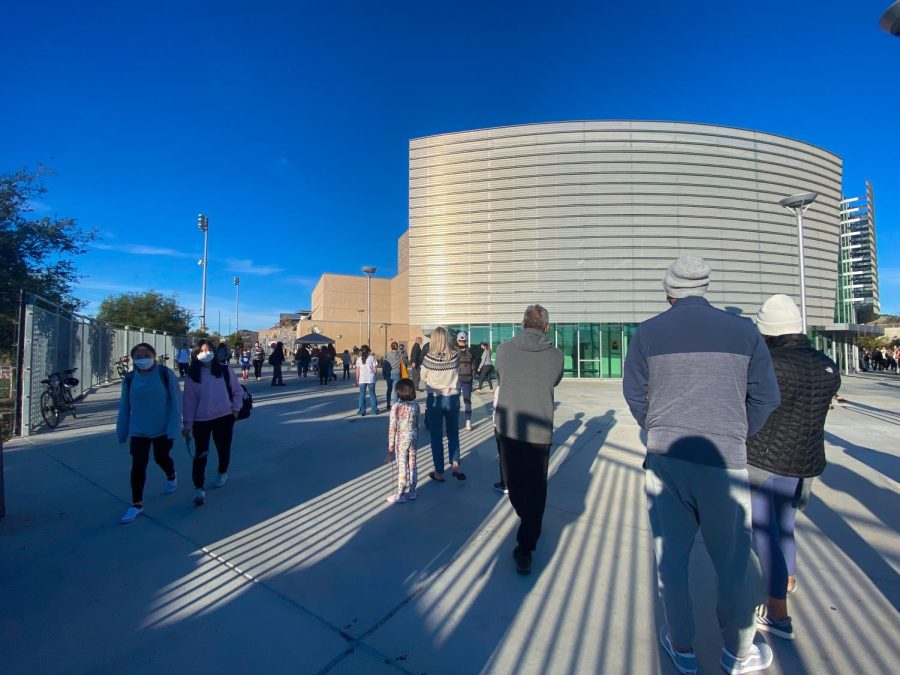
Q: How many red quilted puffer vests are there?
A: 0